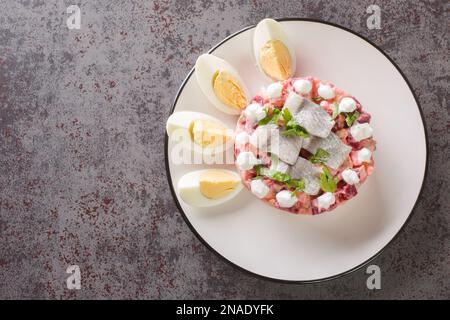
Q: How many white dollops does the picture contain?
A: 13